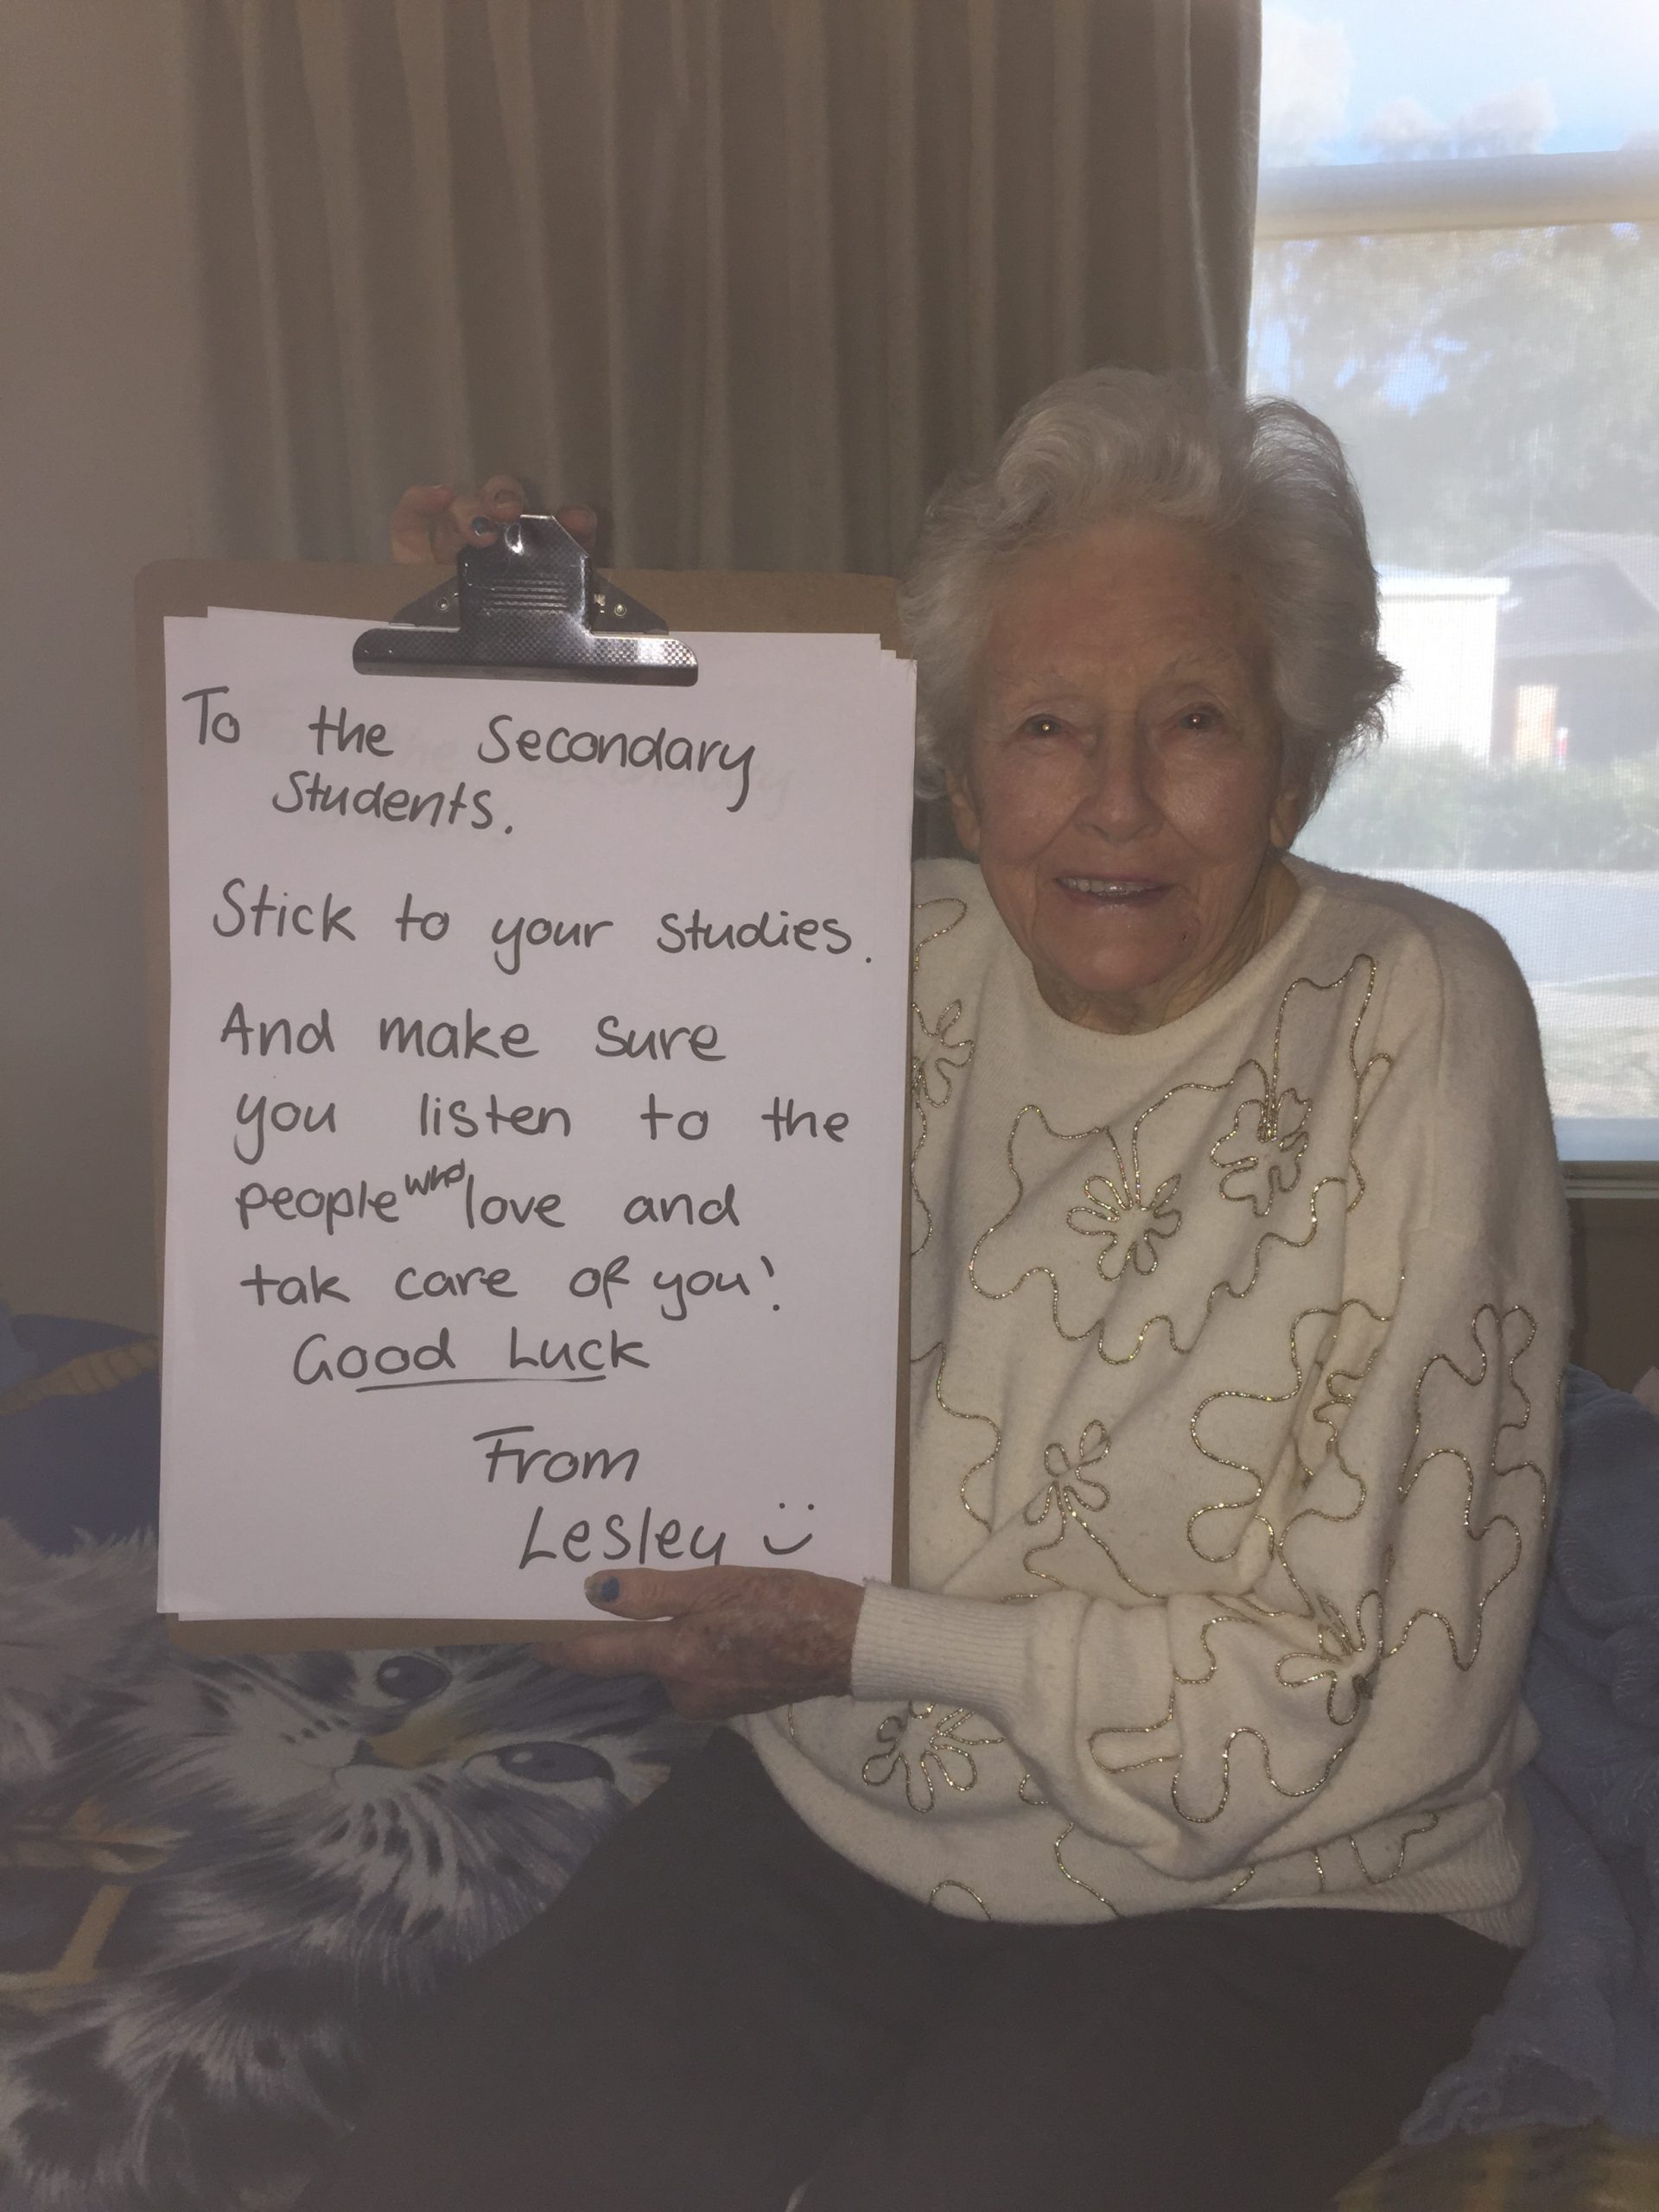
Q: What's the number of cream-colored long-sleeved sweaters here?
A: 1